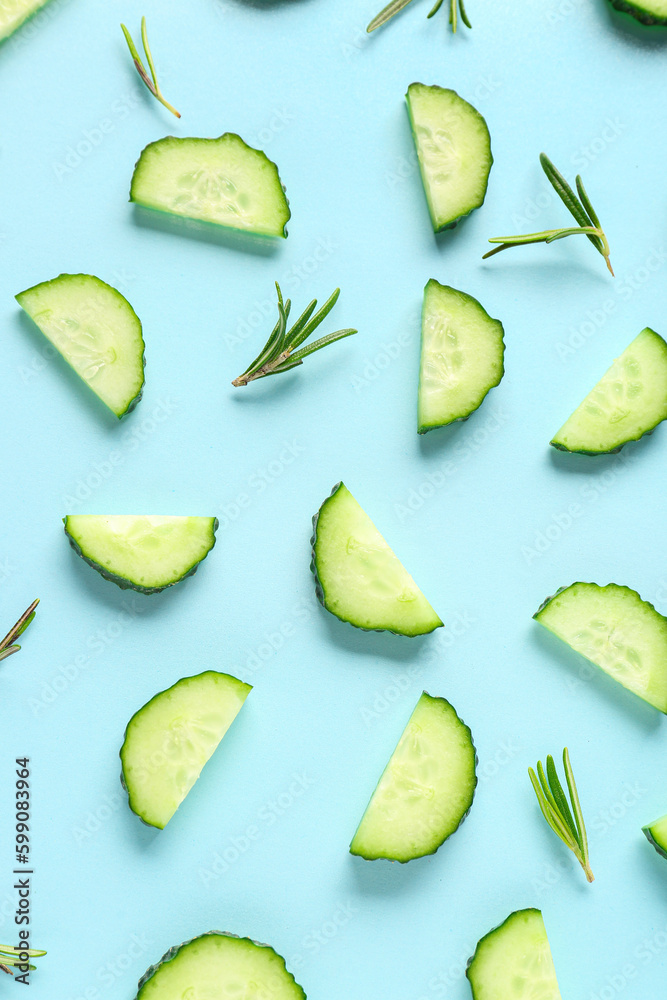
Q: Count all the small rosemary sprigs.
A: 7